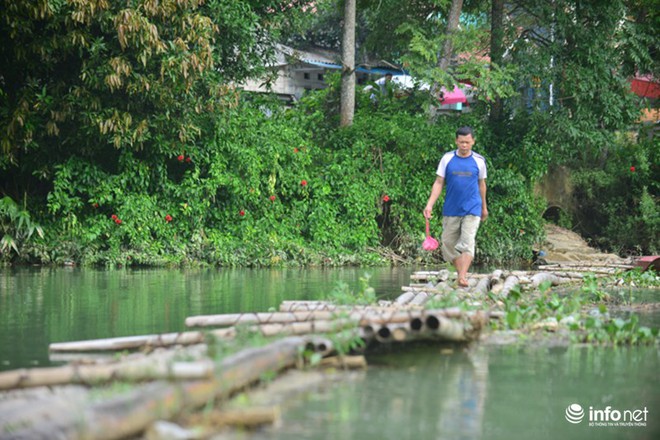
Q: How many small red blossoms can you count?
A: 12